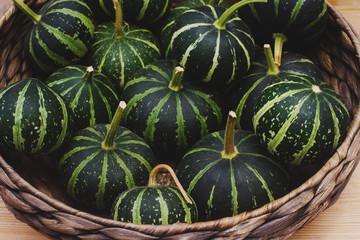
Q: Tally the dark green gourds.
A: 14